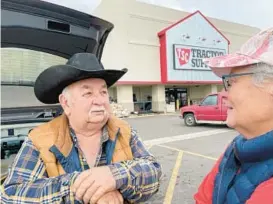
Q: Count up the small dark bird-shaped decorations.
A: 3